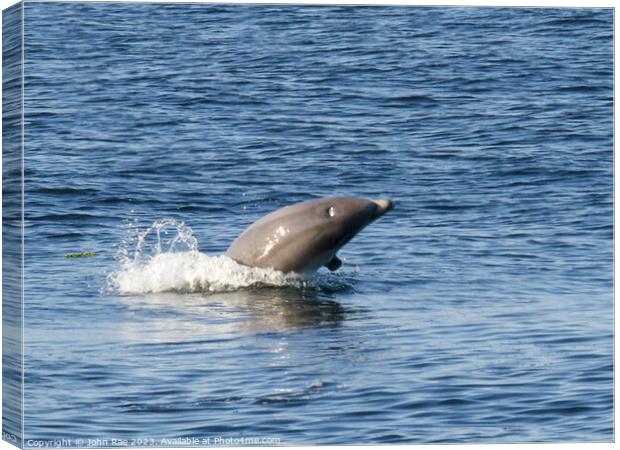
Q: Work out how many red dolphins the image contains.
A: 0